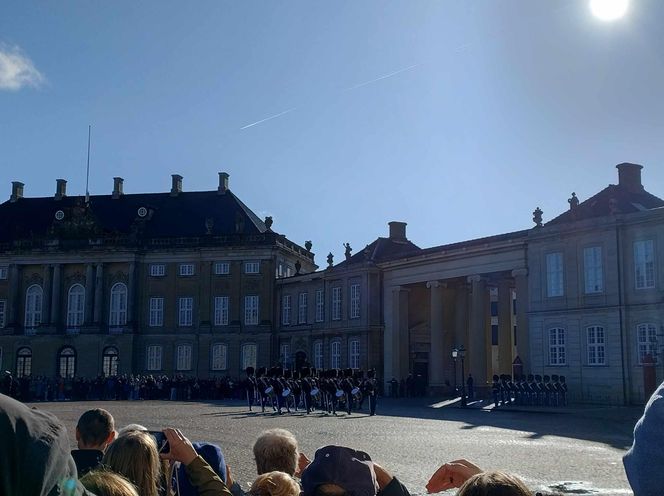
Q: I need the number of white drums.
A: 5